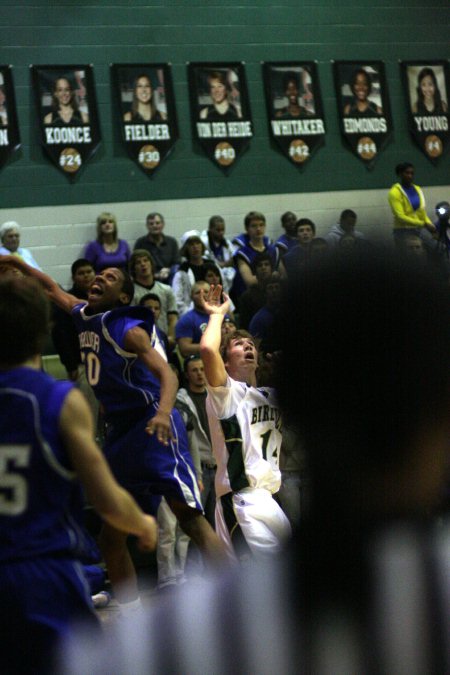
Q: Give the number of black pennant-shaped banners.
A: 7